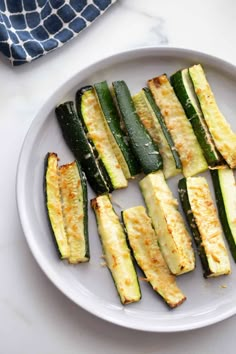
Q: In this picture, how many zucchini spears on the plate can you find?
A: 15